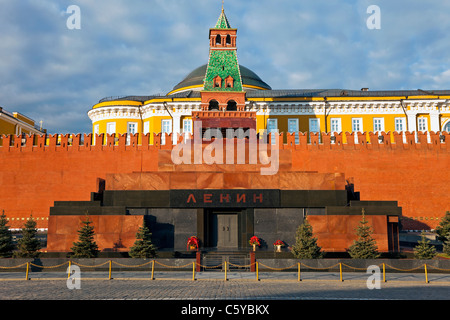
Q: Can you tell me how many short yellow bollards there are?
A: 11